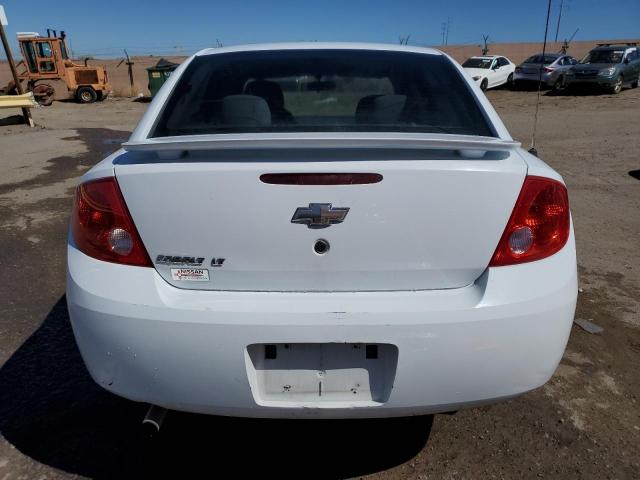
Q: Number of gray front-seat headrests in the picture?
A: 2